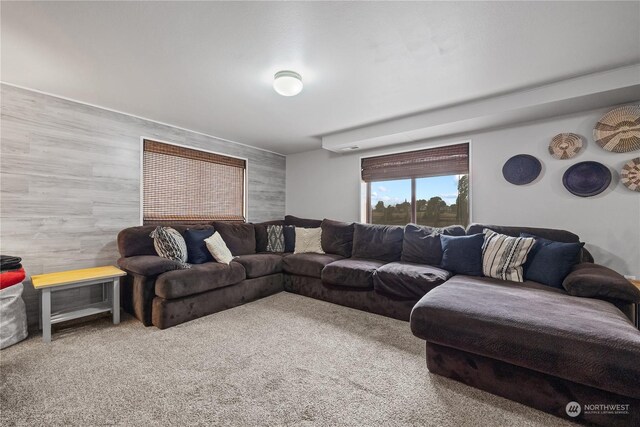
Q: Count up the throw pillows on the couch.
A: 9